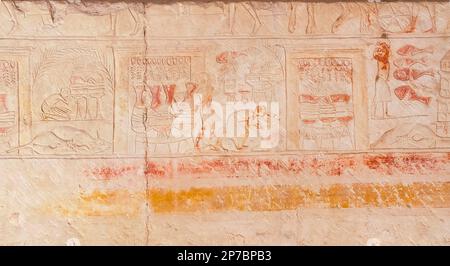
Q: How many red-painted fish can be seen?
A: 4